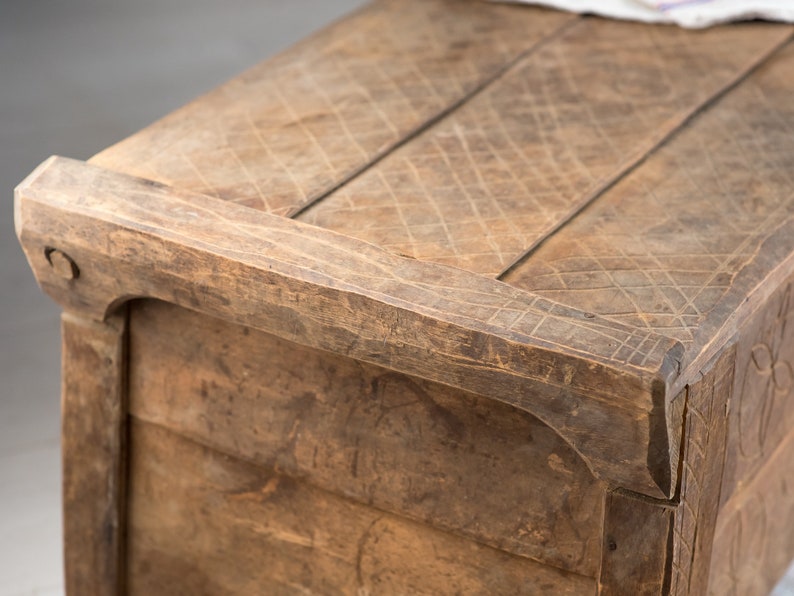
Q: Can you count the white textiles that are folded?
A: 1